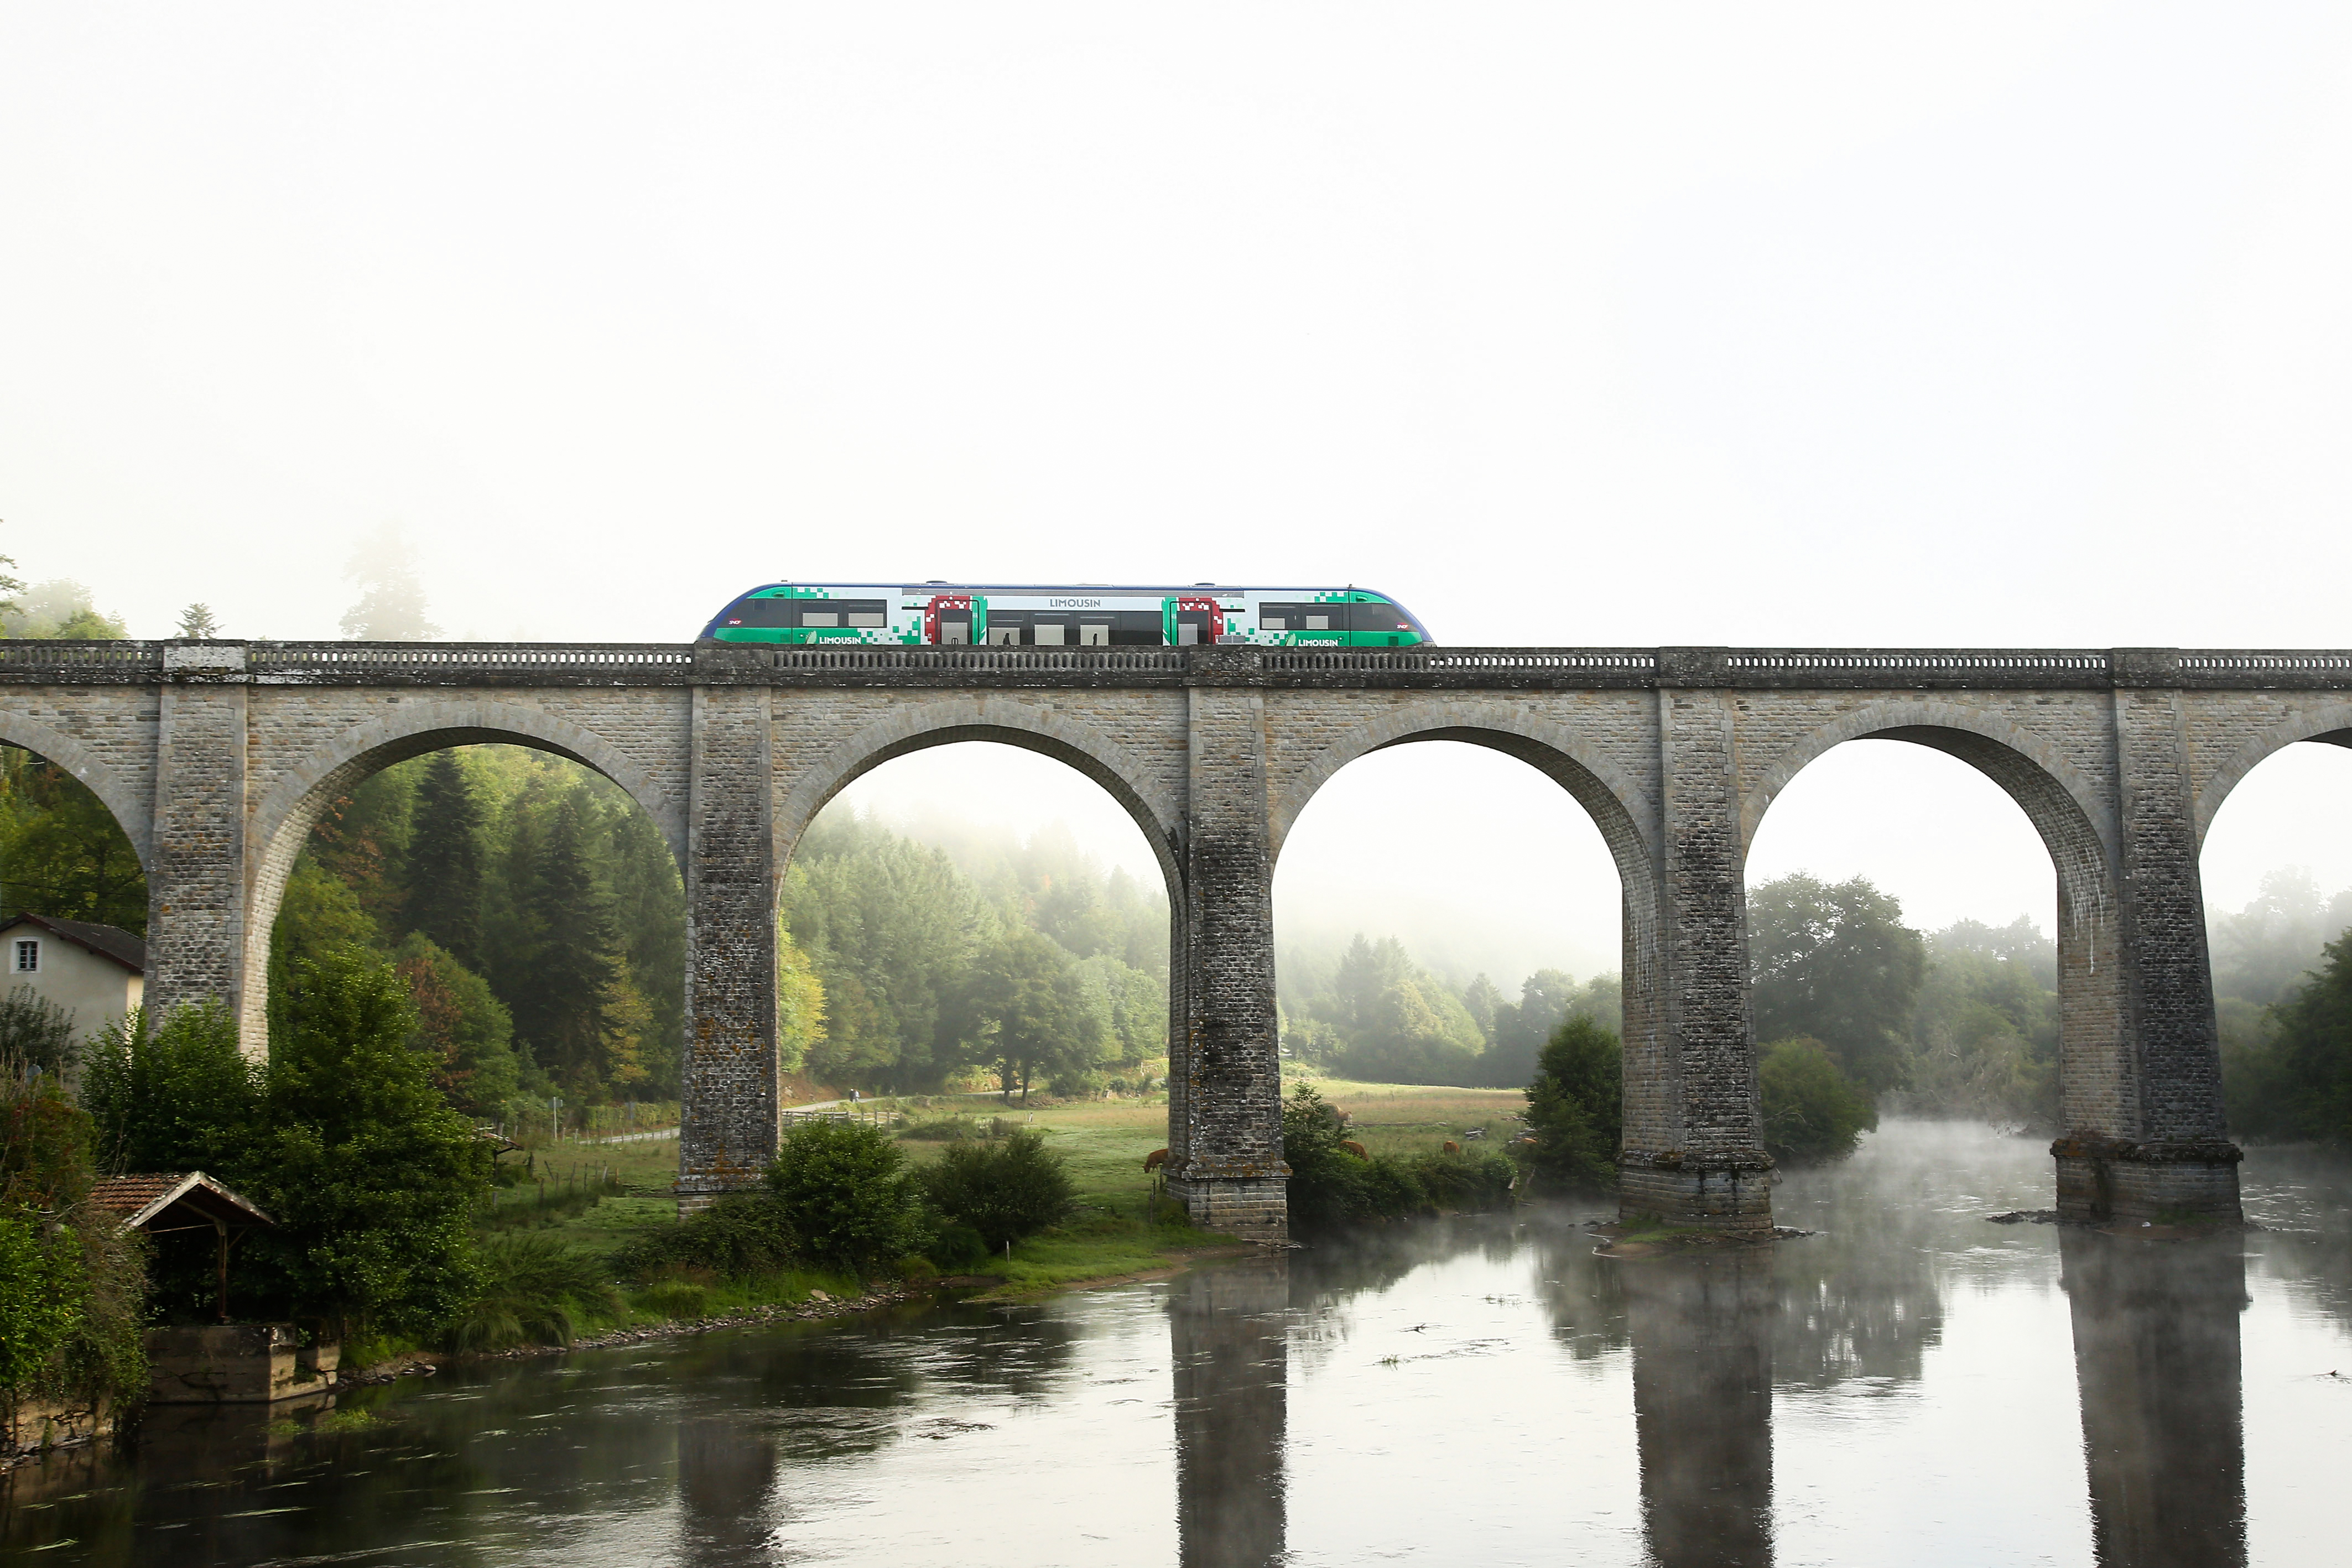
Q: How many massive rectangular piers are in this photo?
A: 5